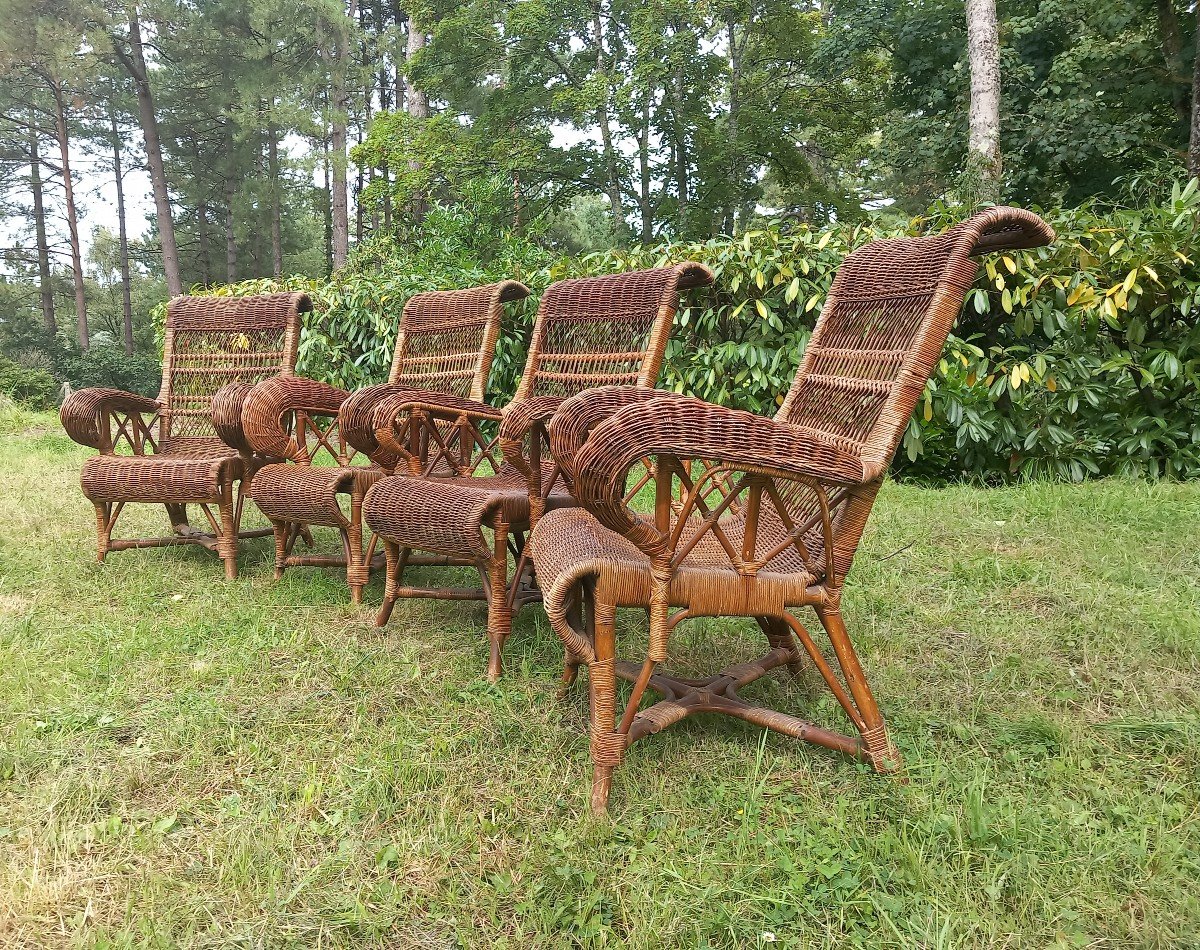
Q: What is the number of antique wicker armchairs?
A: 4